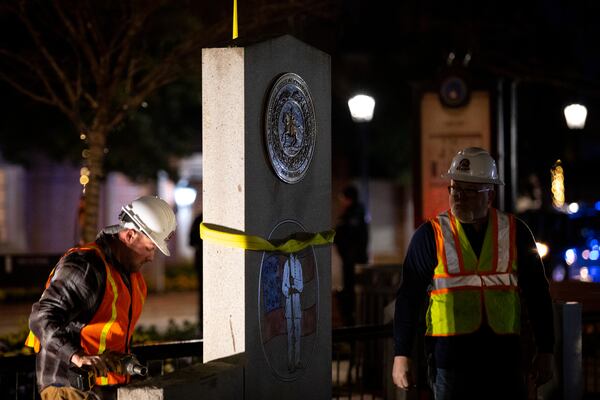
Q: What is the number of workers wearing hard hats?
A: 2